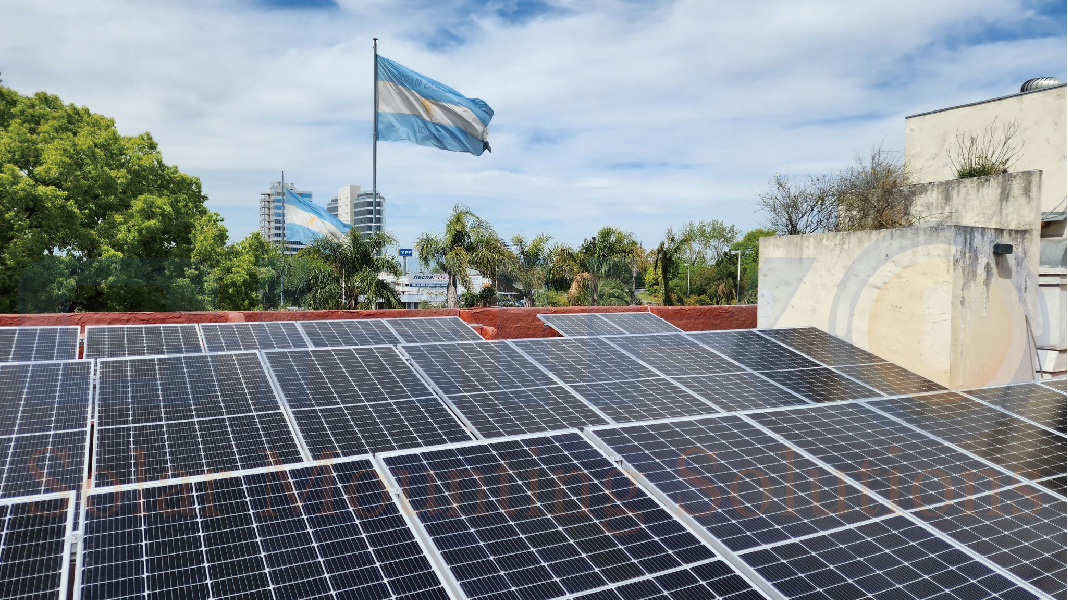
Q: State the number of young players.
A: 0